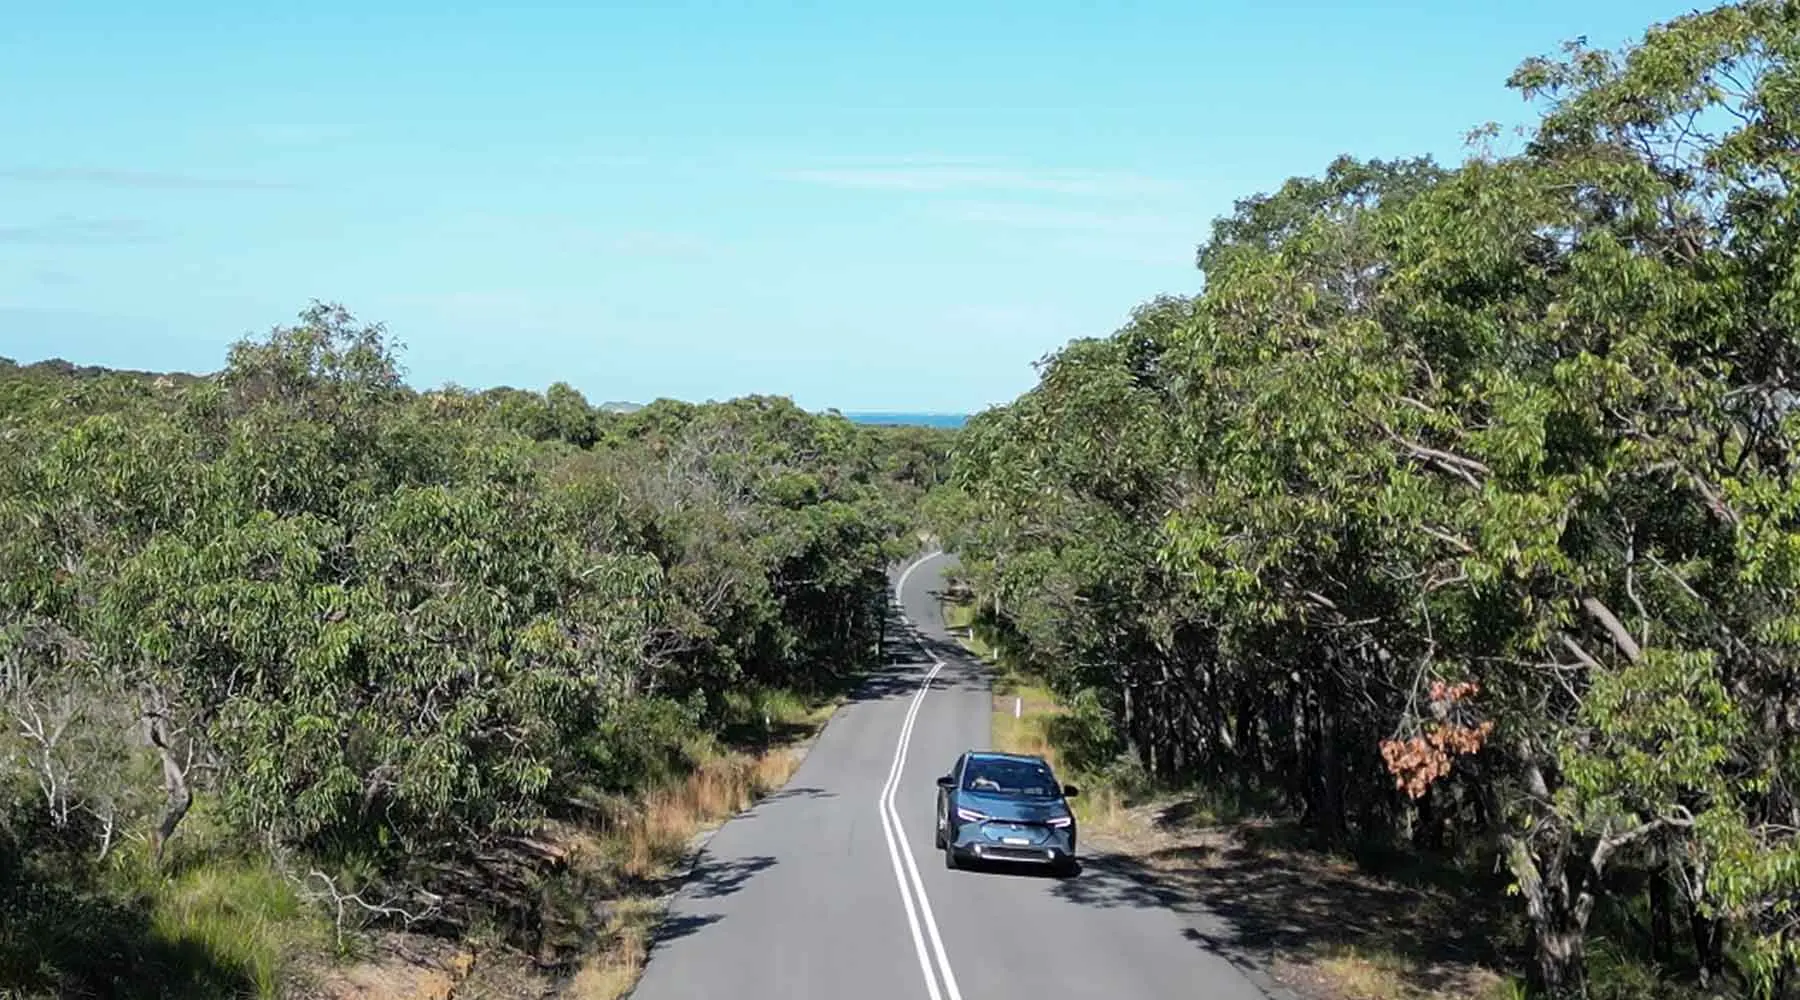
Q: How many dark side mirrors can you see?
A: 2